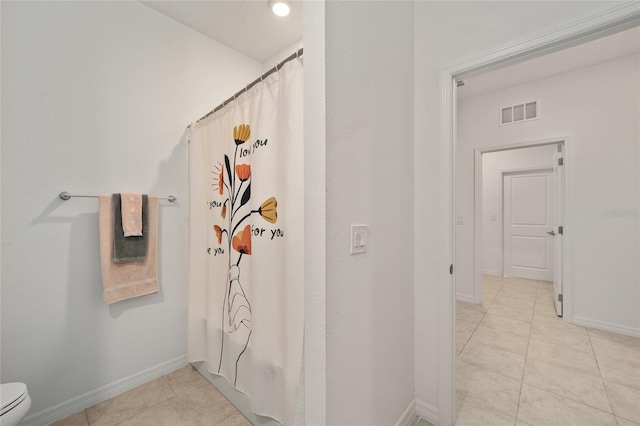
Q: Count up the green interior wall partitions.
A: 0